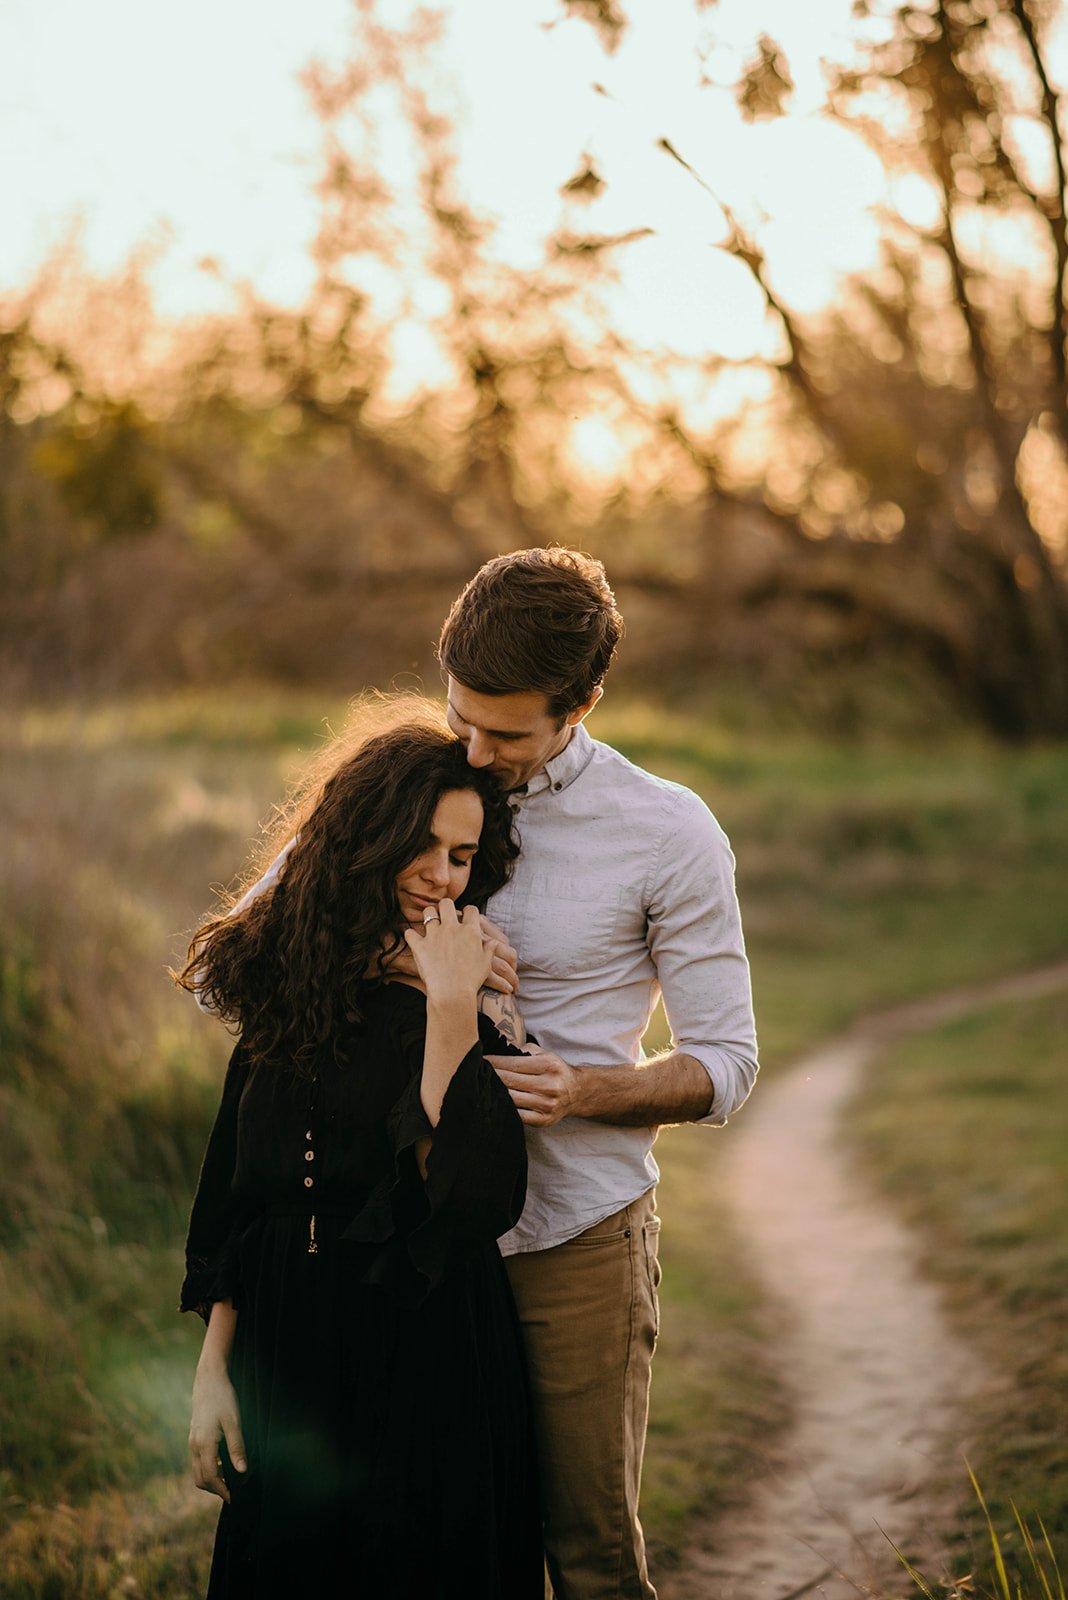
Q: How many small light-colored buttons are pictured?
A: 3